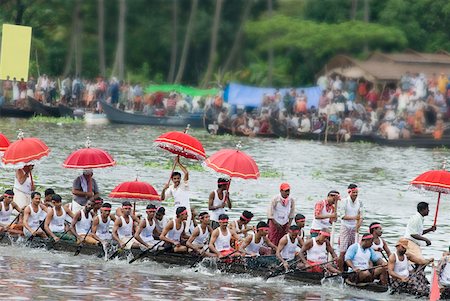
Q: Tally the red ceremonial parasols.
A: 7